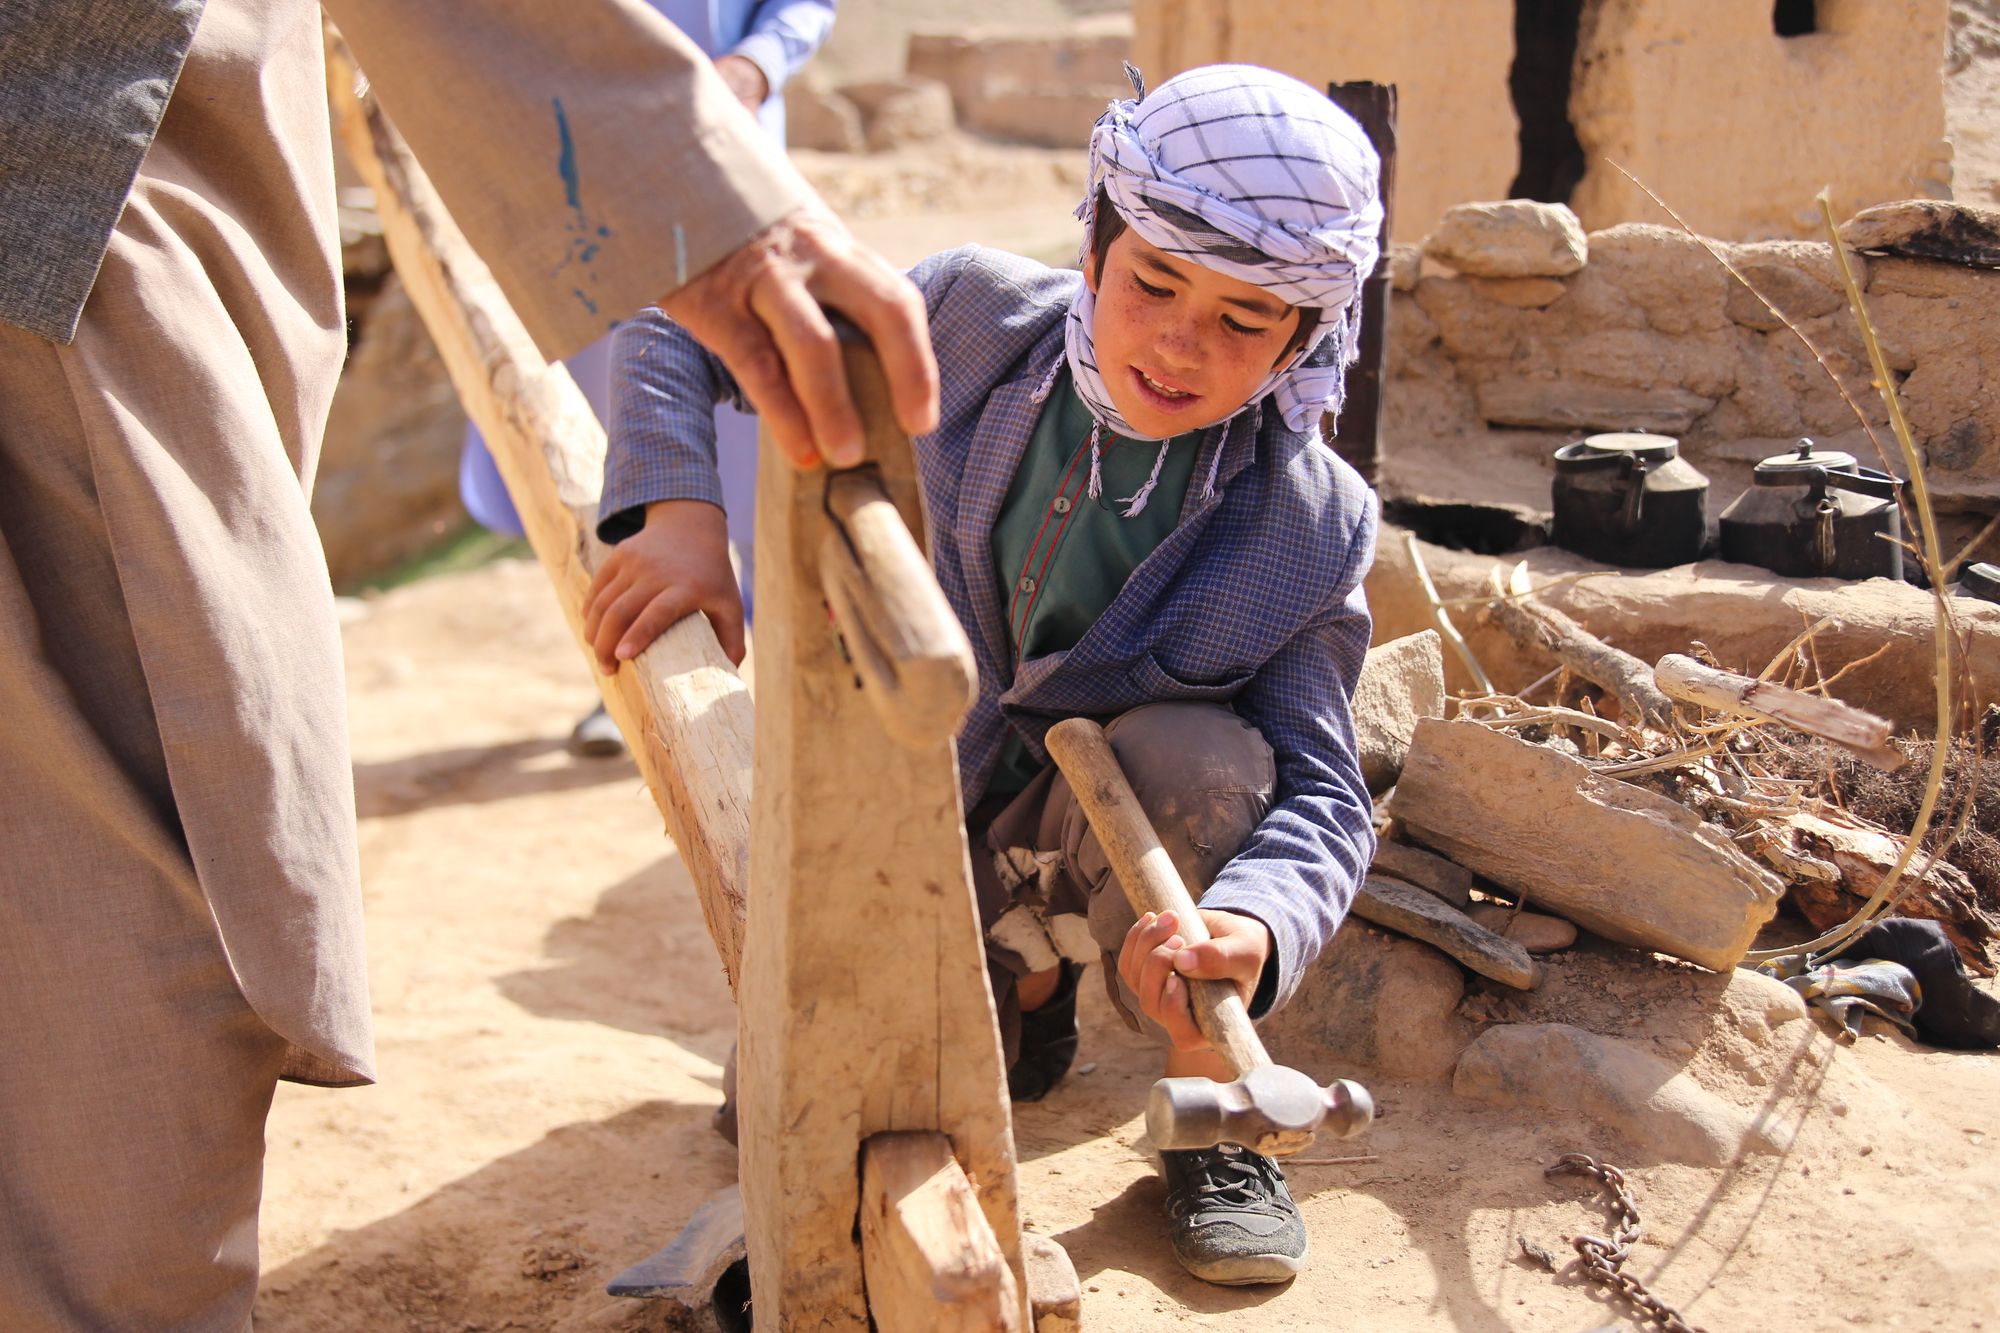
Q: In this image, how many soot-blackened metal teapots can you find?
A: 2